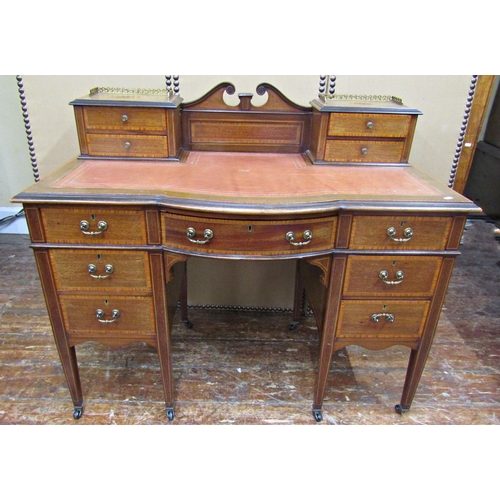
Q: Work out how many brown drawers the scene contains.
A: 11